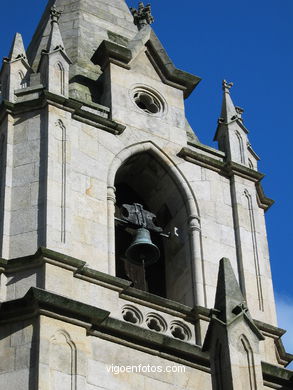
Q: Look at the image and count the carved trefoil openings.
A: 4